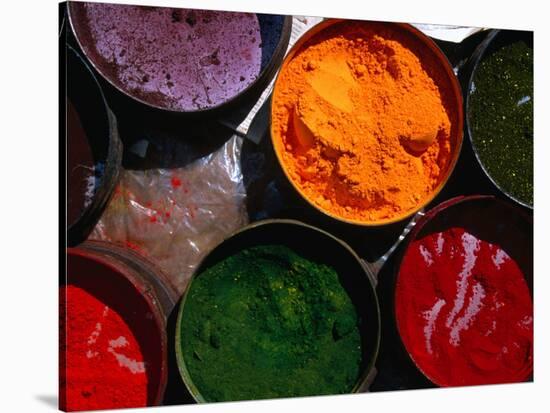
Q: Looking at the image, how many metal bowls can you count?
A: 7